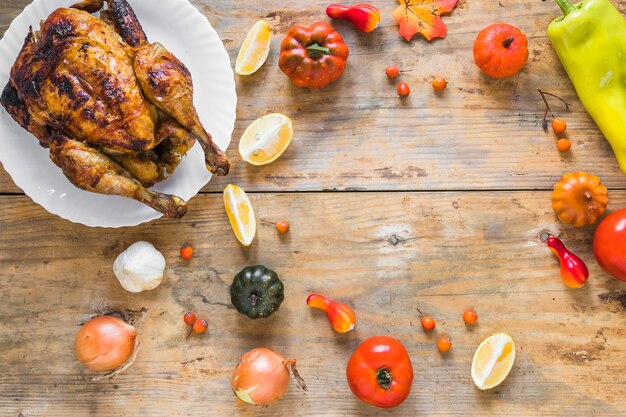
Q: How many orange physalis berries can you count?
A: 12